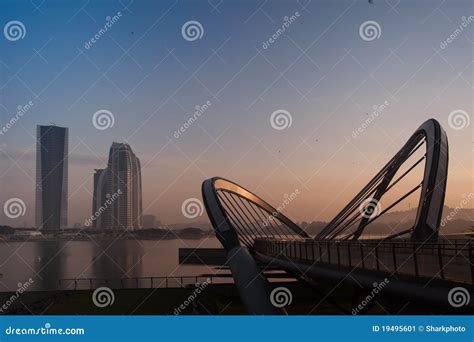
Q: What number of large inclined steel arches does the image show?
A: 2